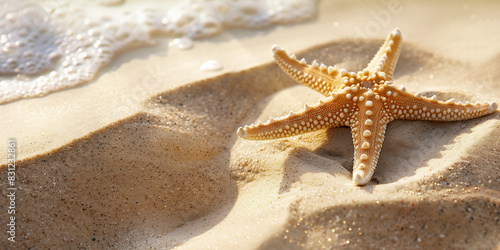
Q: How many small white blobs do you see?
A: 2